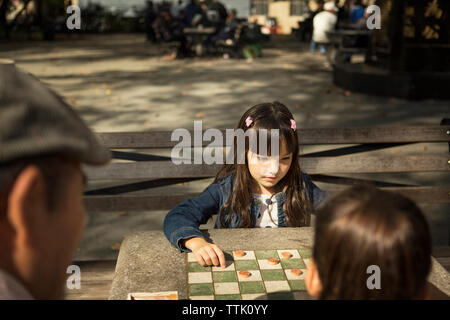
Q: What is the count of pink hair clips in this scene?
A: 2